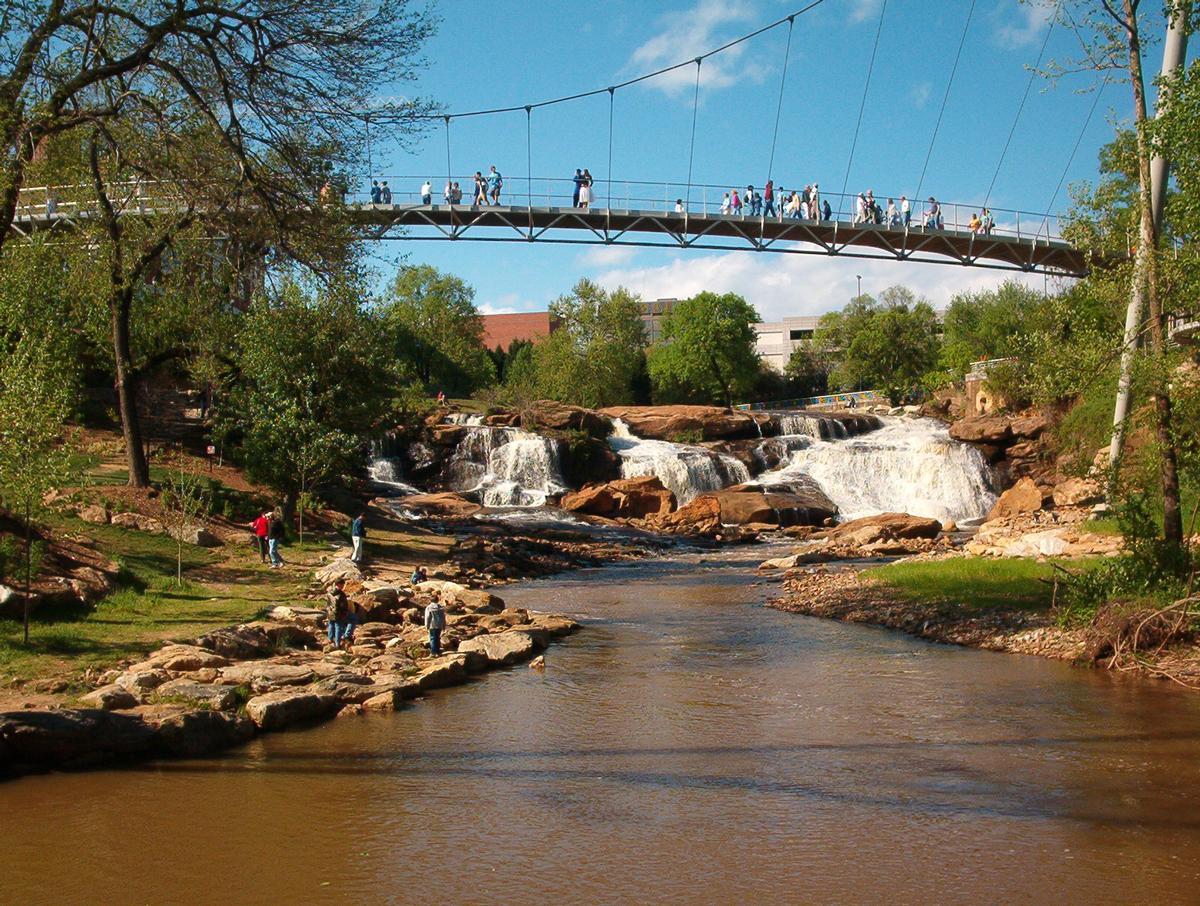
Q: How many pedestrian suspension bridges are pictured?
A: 1